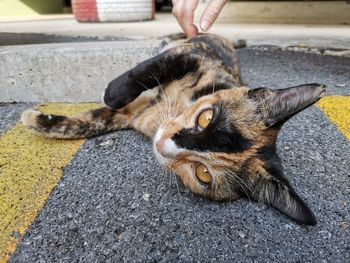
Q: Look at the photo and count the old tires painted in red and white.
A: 1